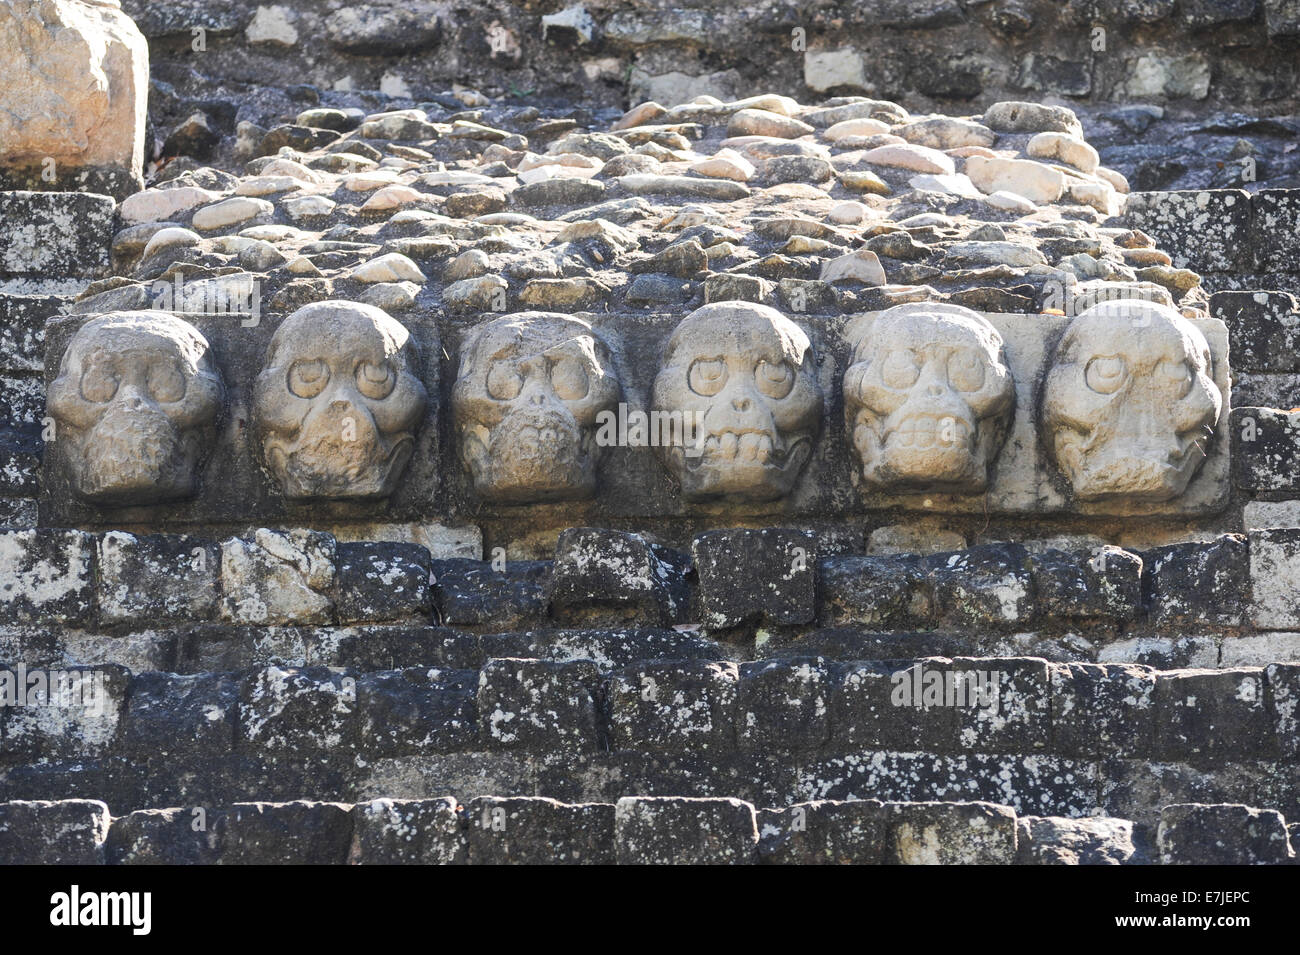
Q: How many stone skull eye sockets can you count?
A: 12